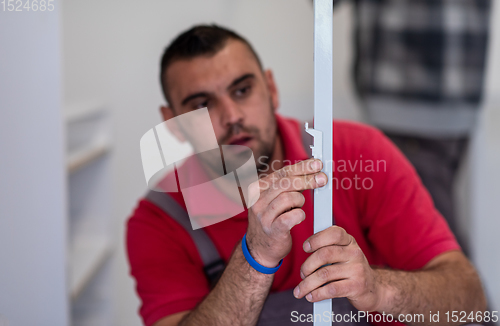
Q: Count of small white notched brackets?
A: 1